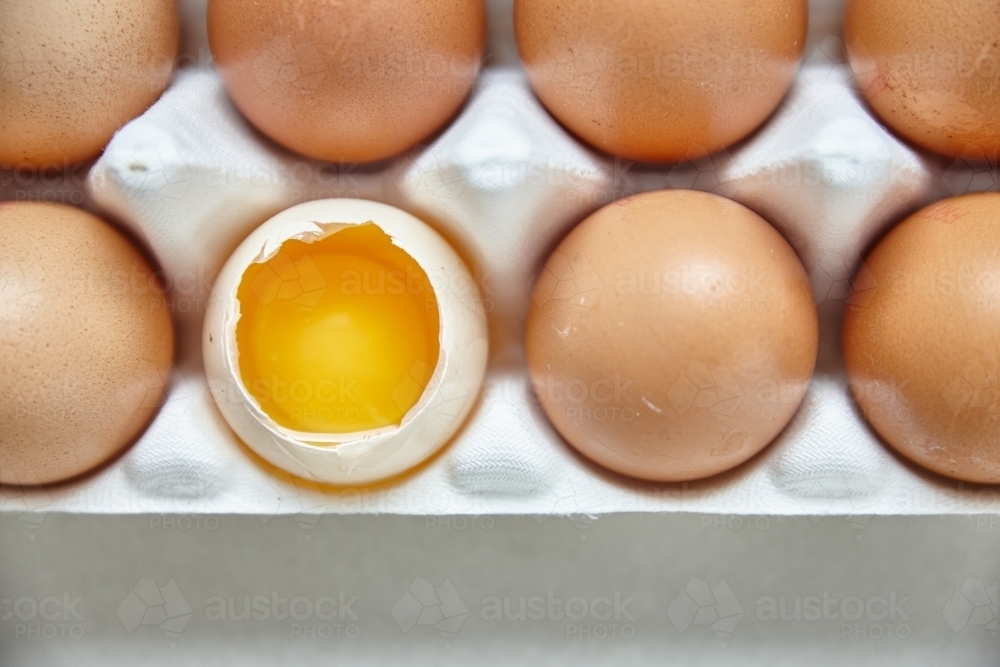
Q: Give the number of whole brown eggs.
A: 7